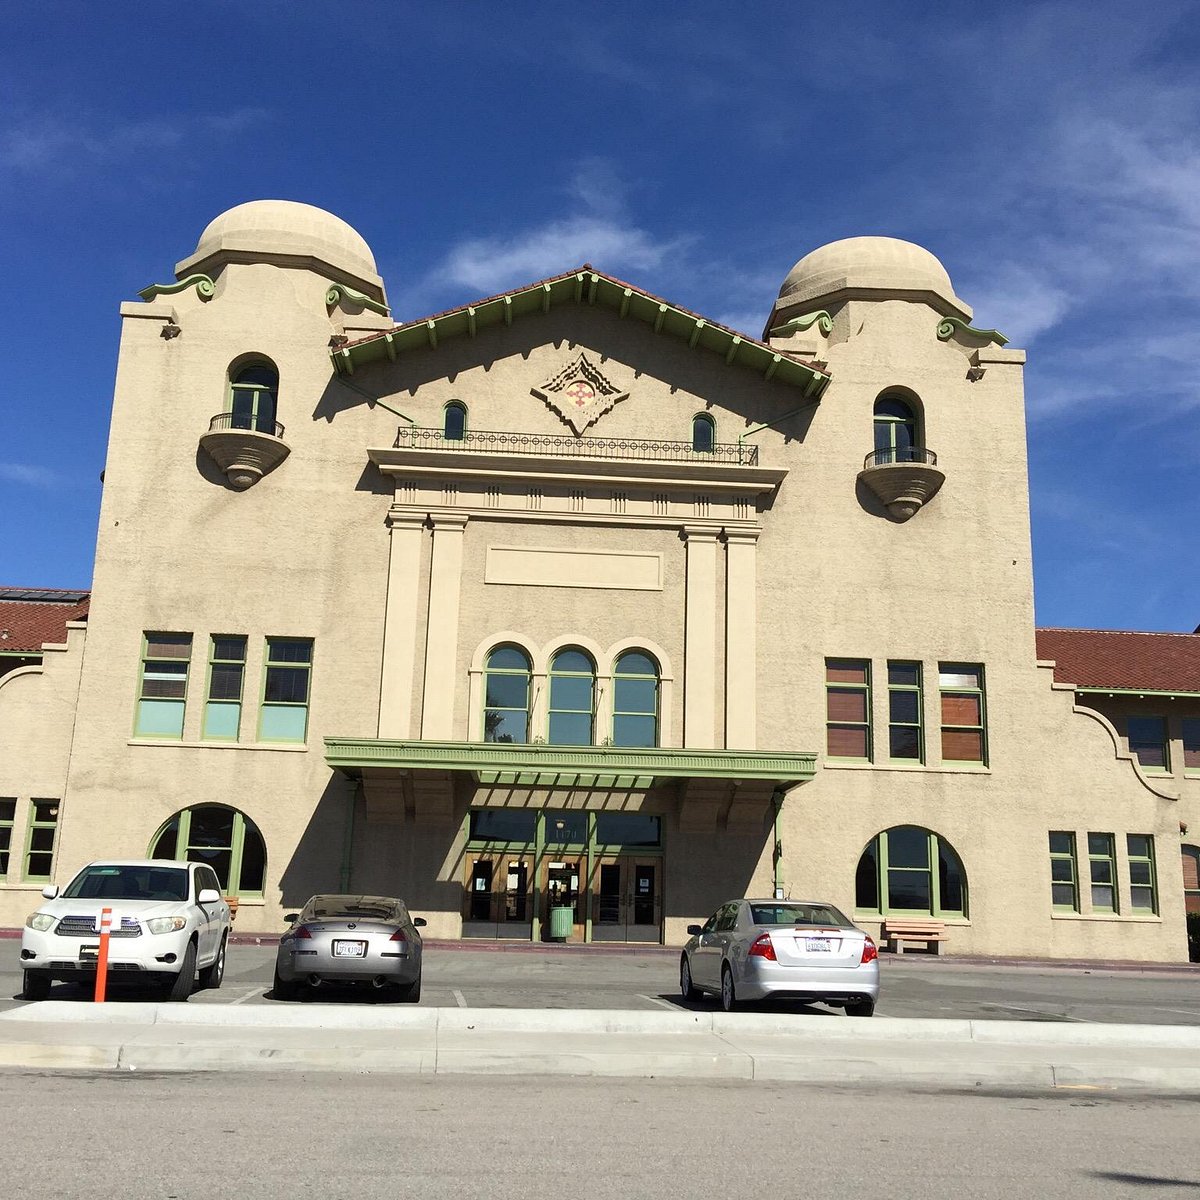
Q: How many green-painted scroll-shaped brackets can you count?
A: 4